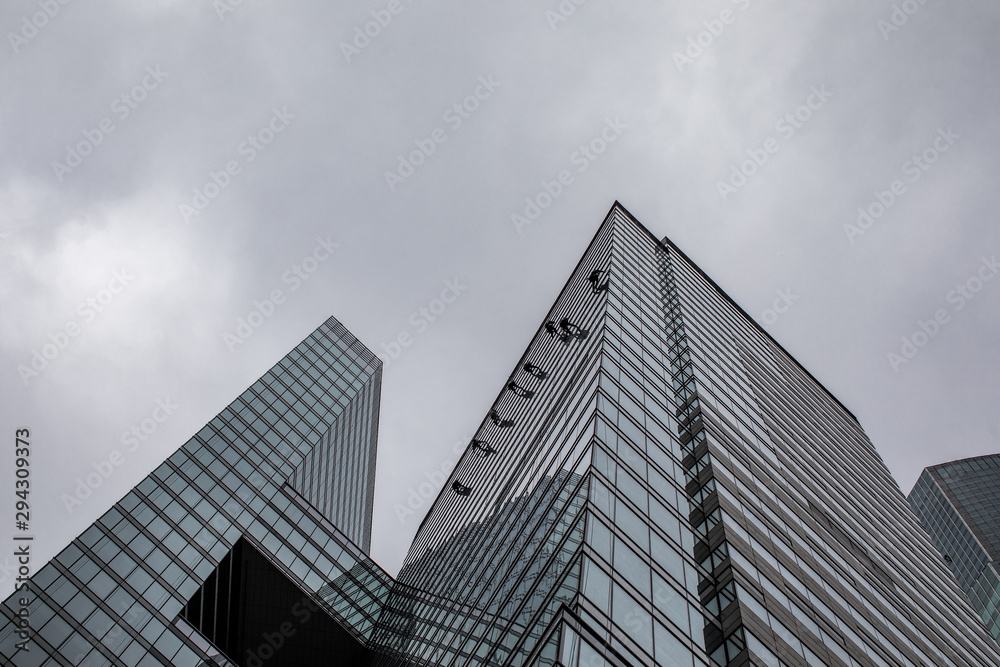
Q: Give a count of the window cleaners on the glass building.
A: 8